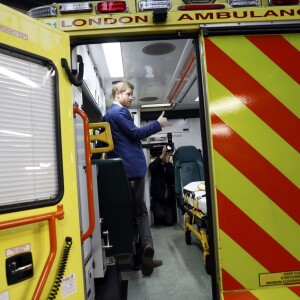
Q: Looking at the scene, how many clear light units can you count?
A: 4